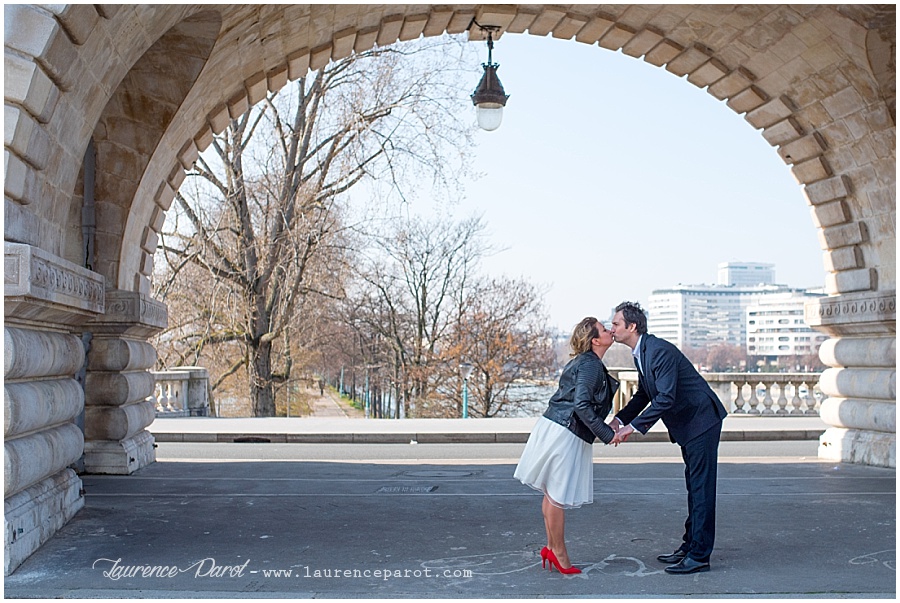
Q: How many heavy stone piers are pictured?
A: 3